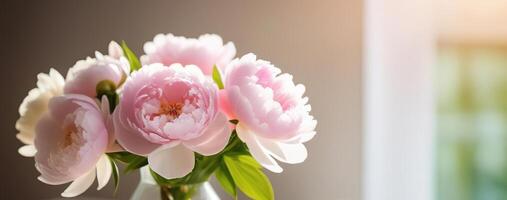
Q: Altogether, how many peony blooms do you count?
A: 6